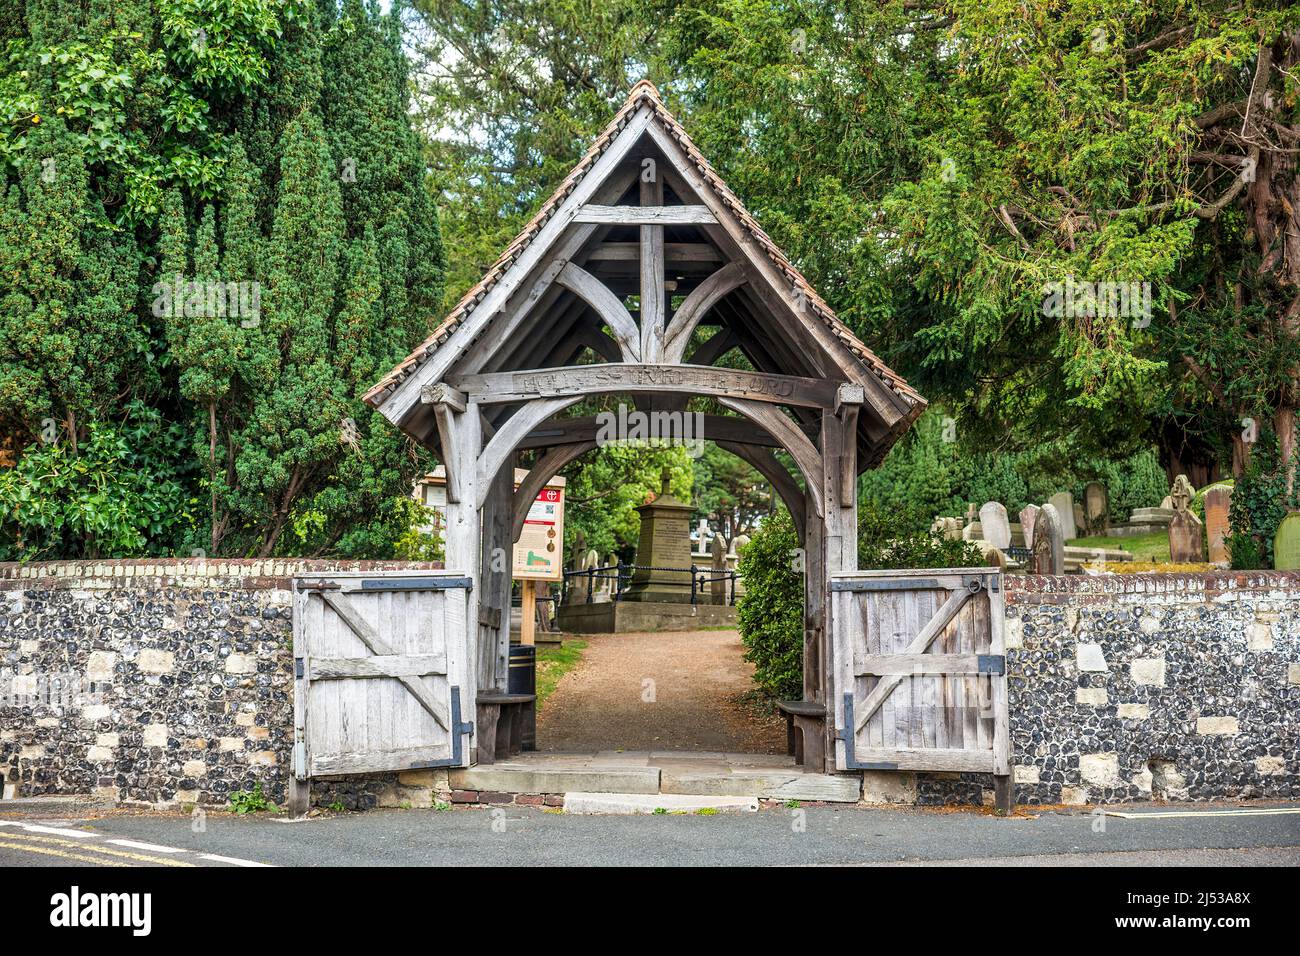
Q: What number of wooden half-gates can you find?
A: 2